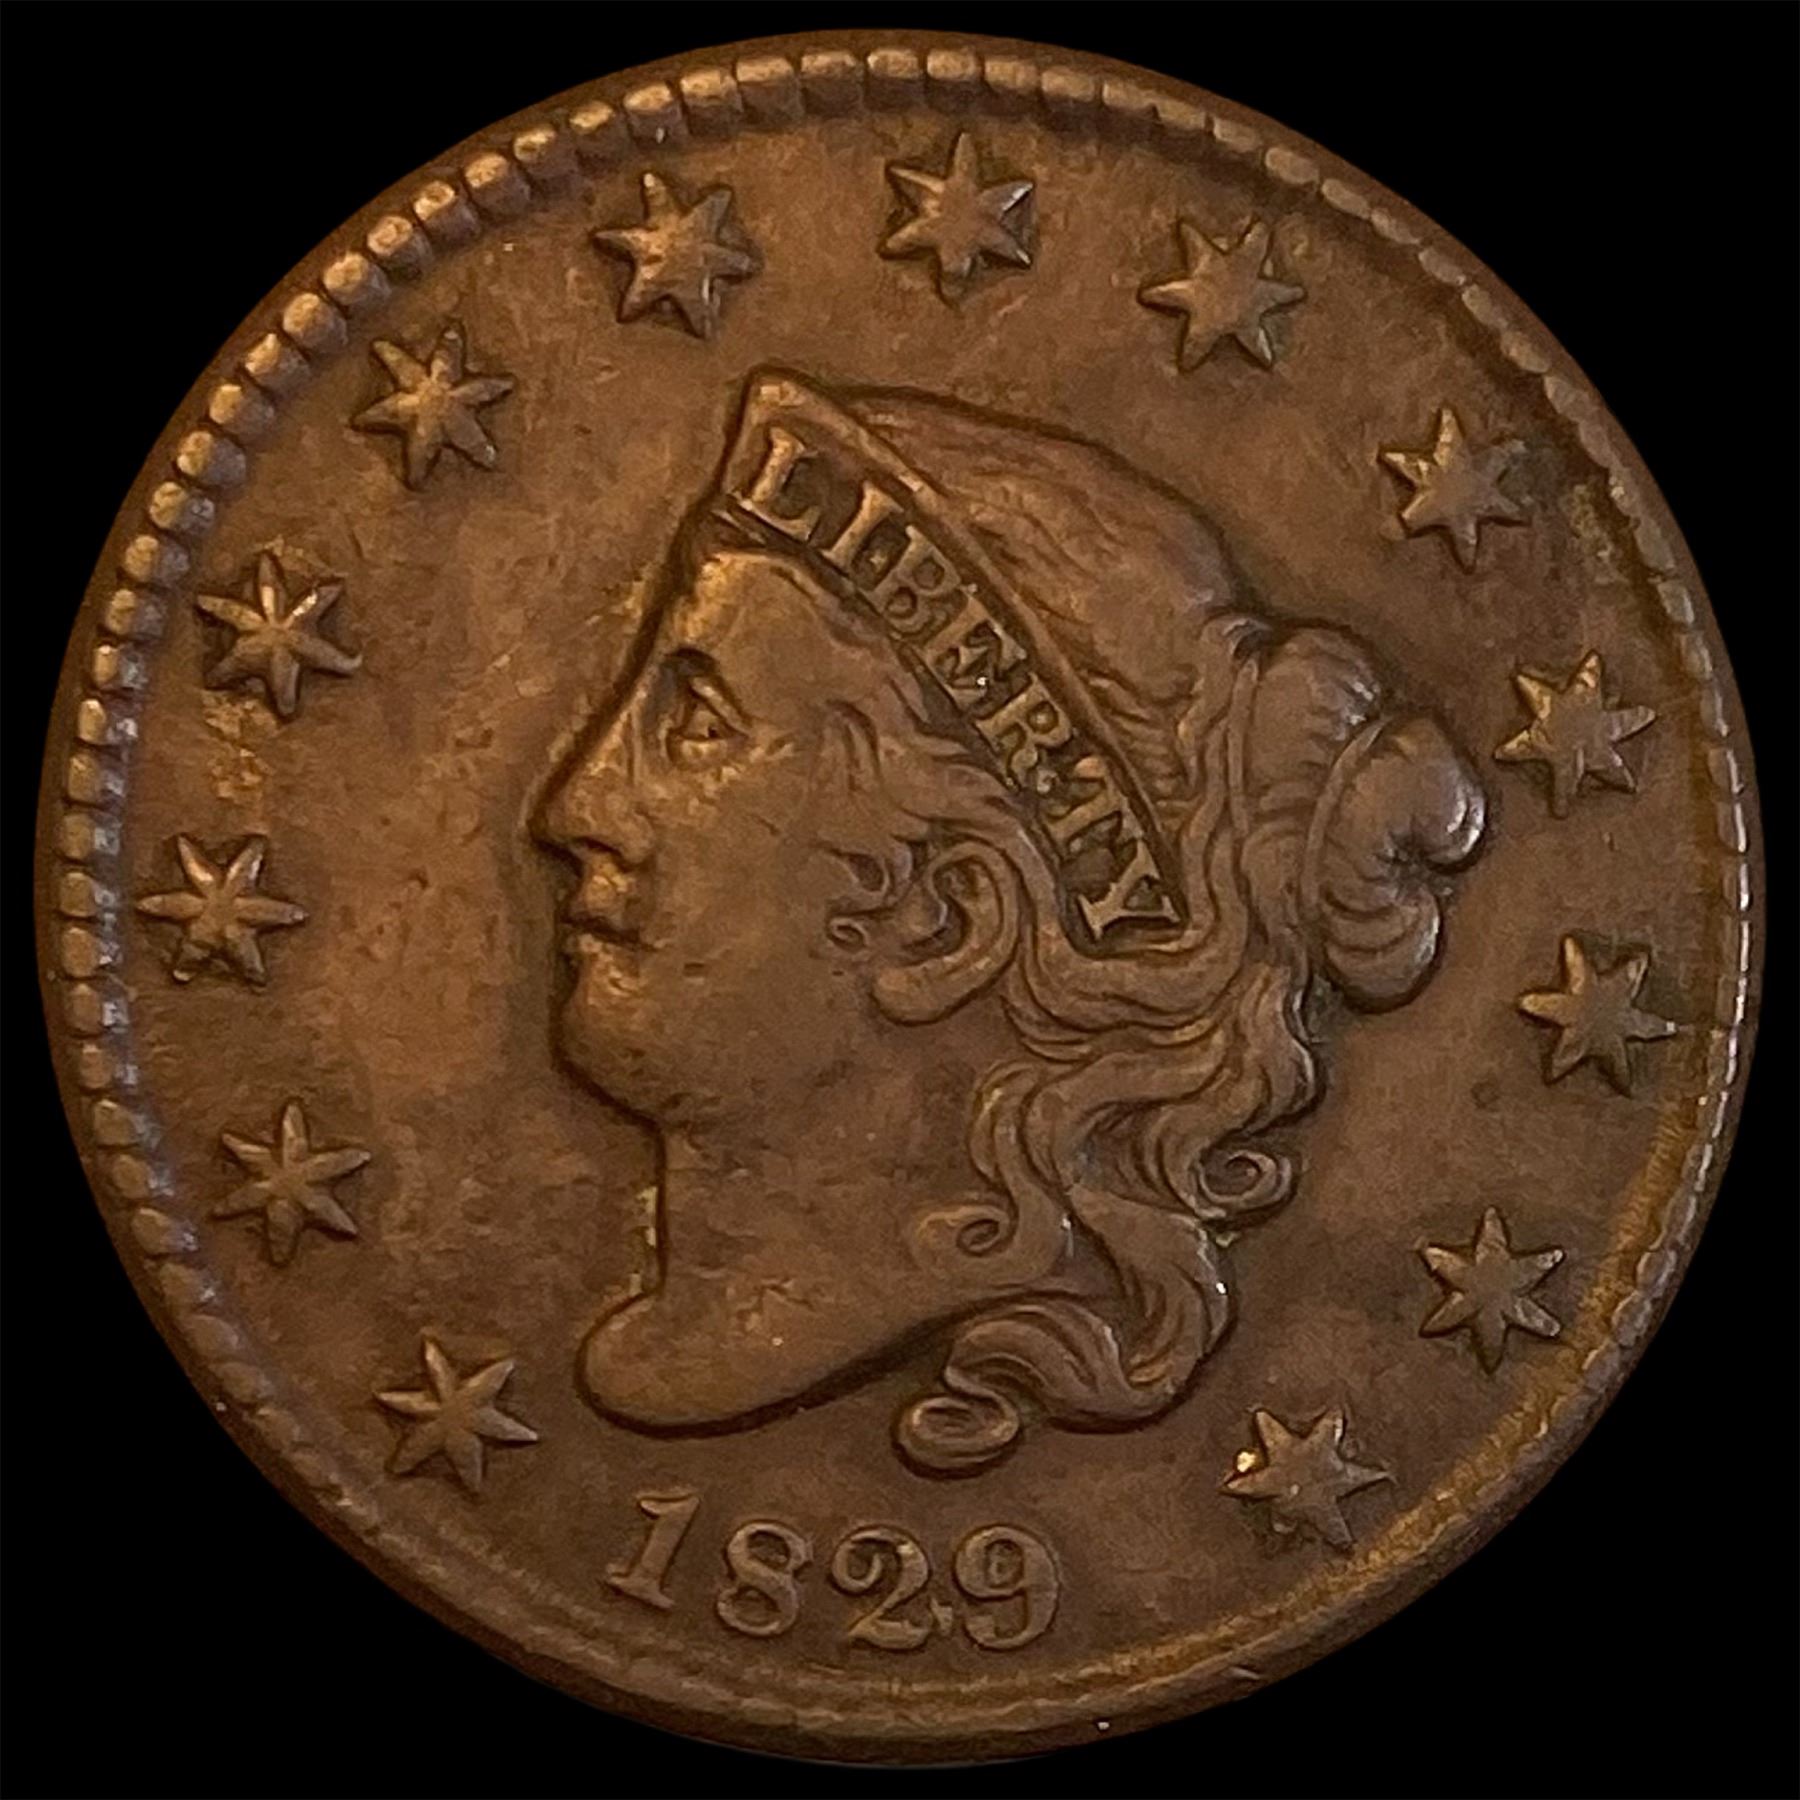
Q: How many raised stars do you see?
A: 13